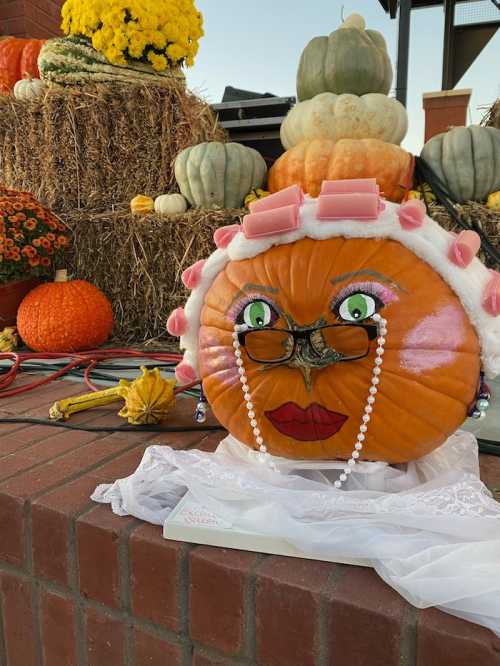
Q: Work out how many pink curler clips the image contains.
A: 11